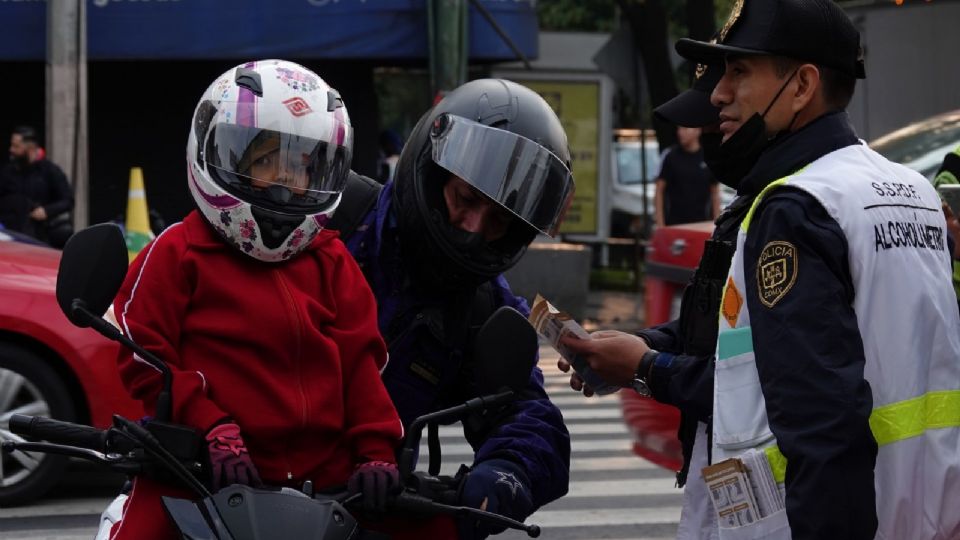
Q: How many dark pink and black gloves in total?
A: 2